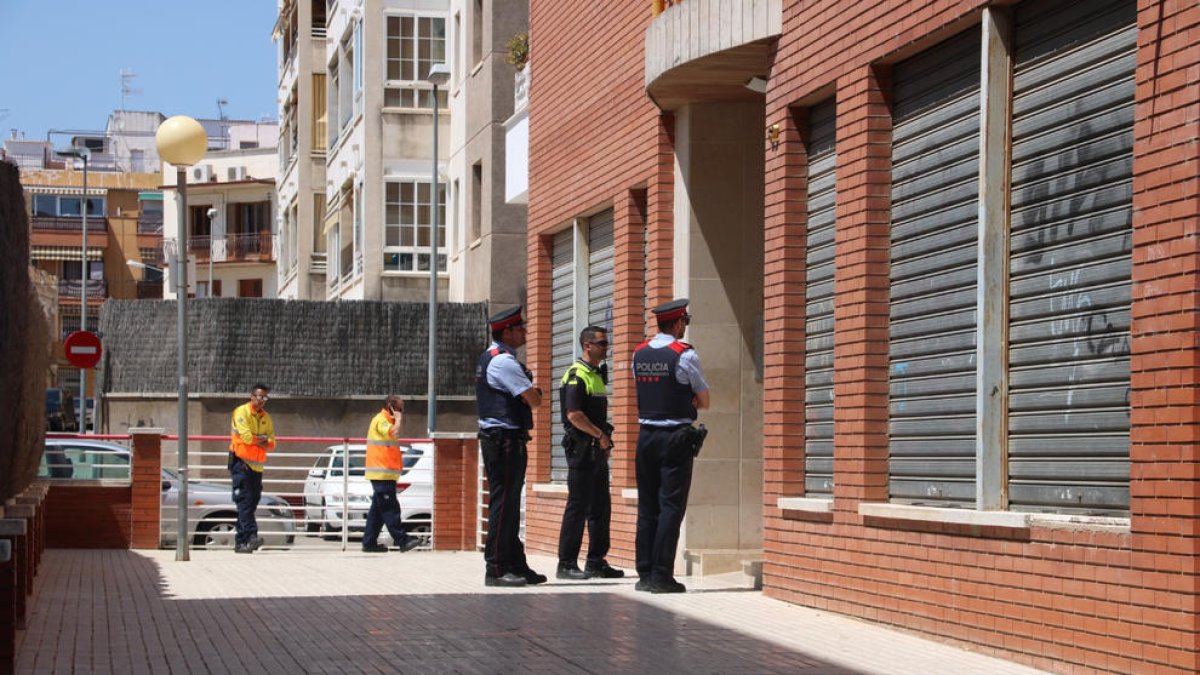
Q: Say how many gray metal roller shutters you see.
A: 5